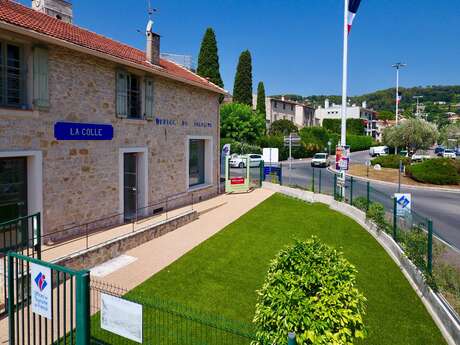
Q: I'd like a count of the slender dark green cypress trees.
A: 3